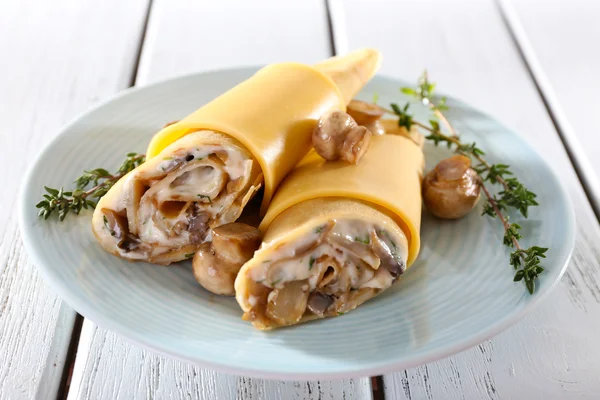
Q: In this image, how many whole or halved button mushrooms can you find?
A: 4